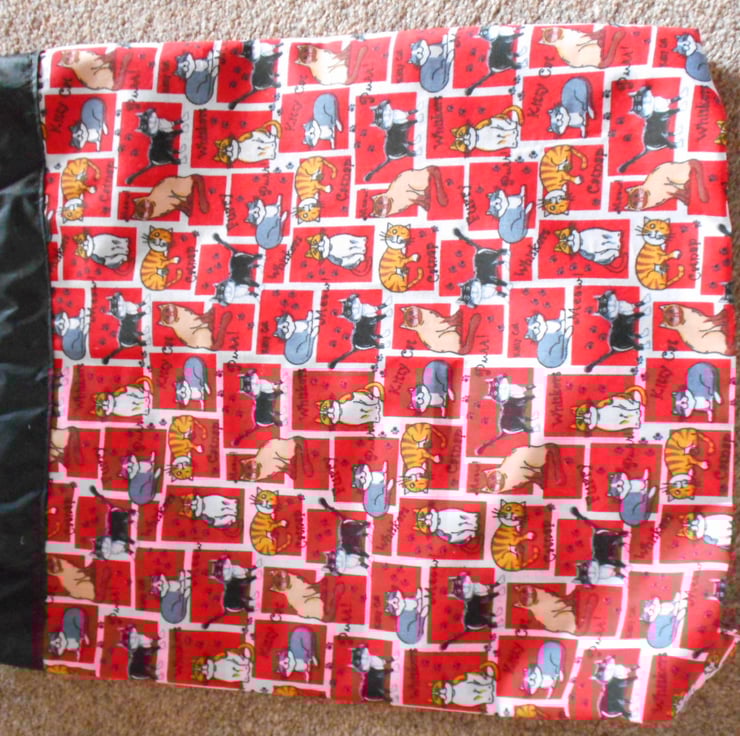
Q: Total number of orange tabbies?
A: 11